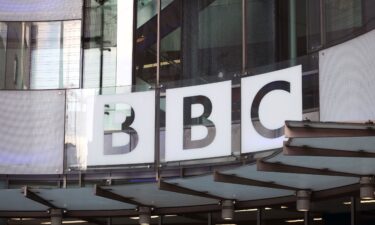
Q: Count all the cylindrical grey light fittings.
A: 5